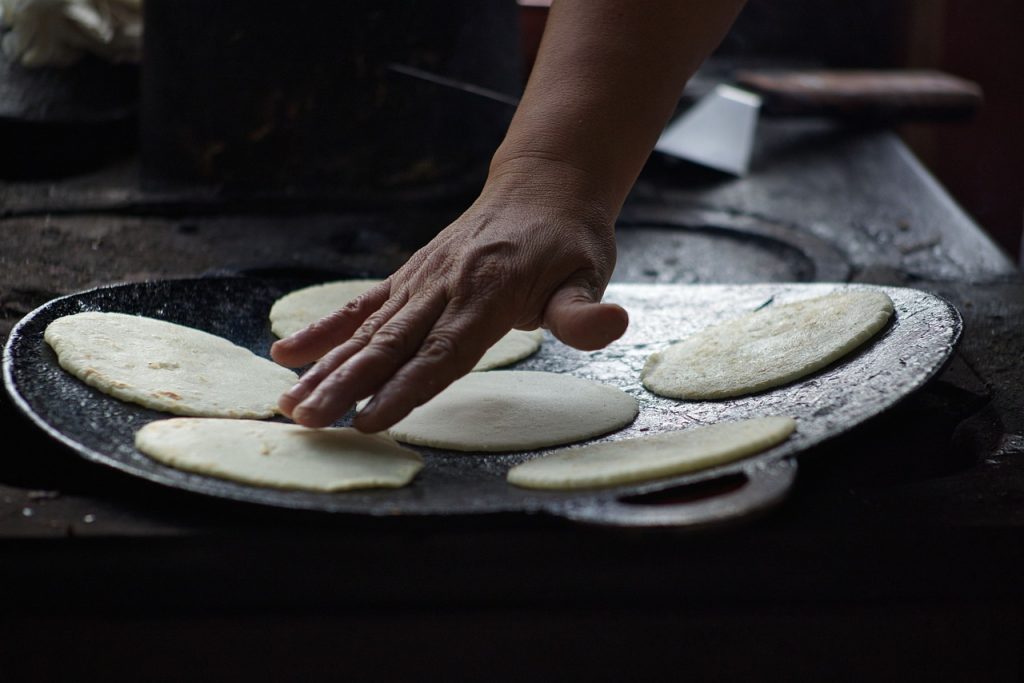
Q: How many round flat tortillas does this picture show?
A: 6